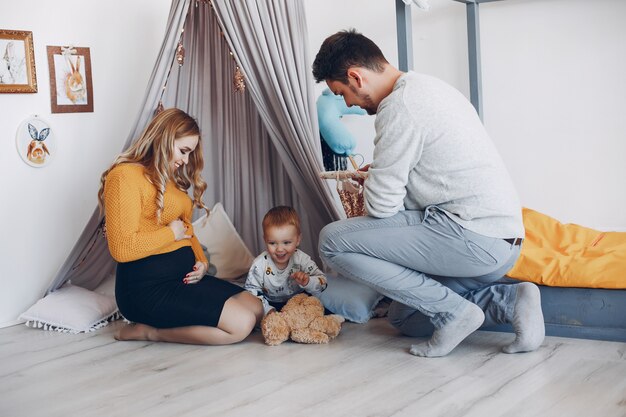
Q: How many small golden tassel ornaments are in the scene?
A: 3